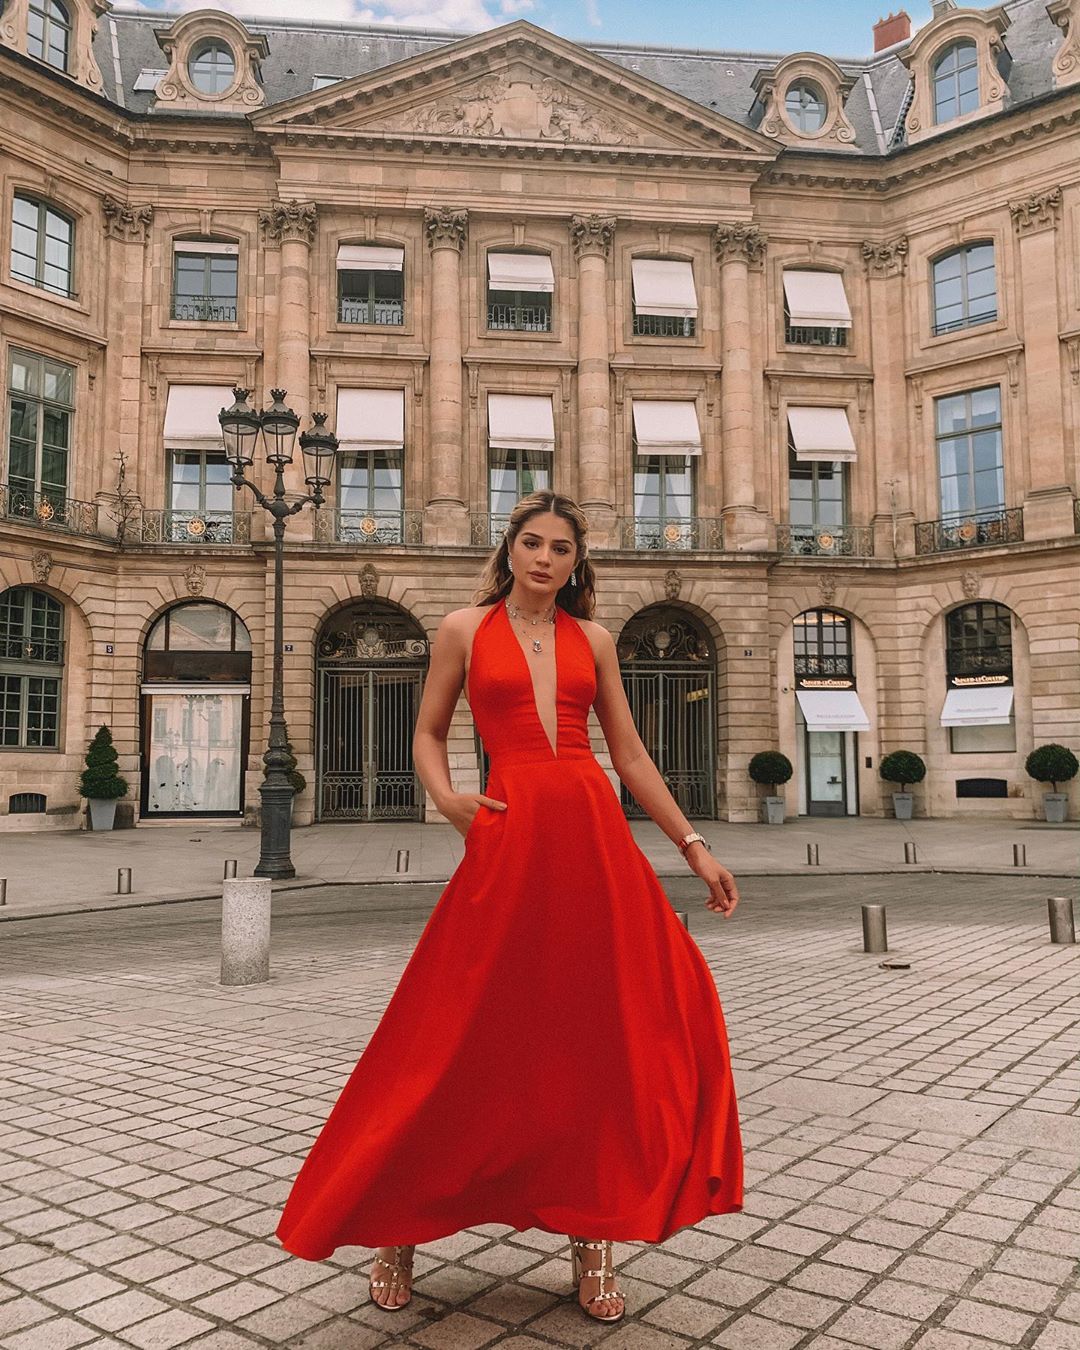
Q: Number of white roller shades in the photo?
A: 12